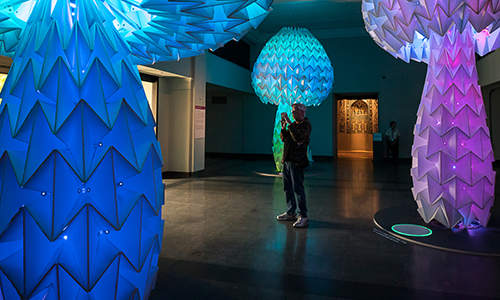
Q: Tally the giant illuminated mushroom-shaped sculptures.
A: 3